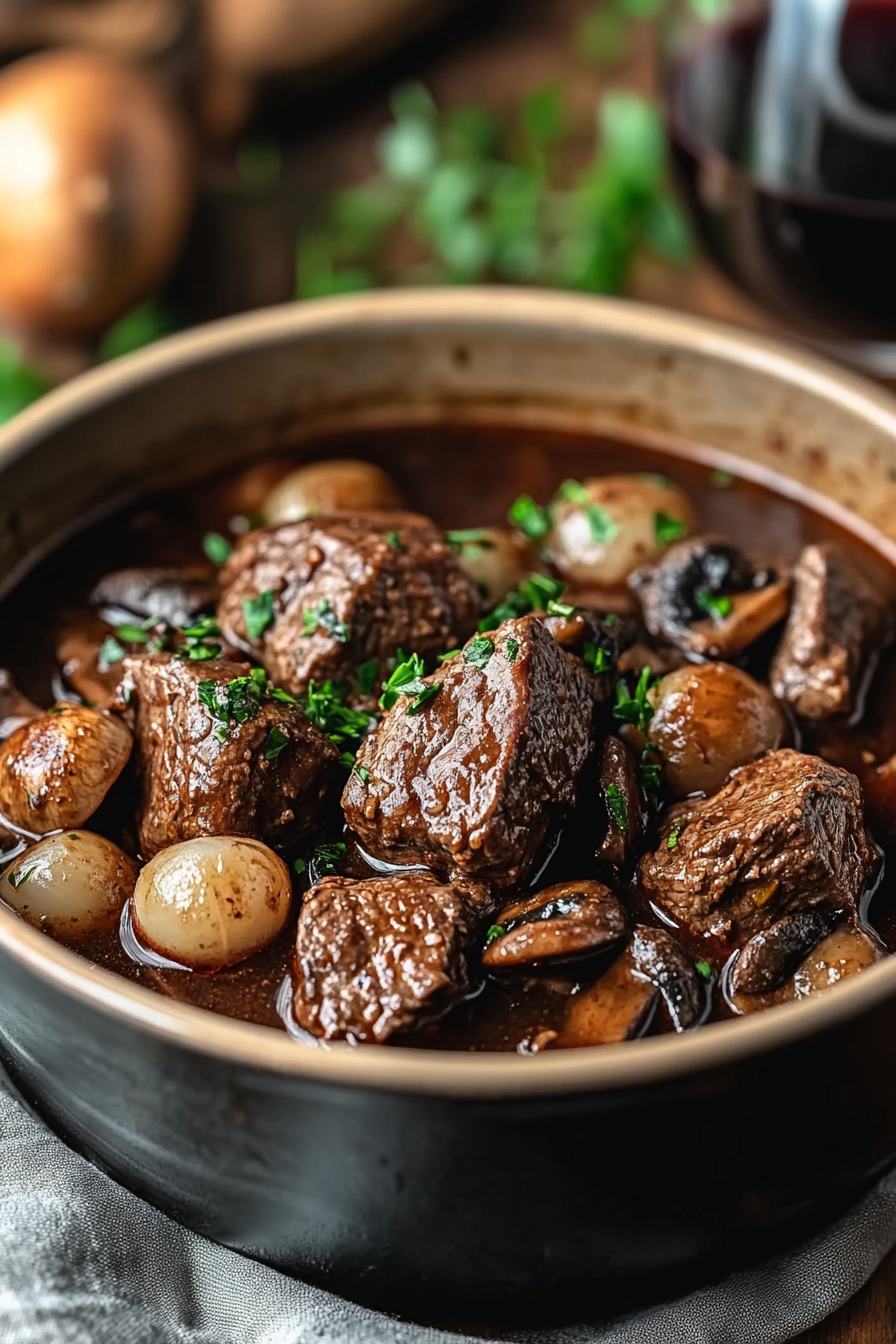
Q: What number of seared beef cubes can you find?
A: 6